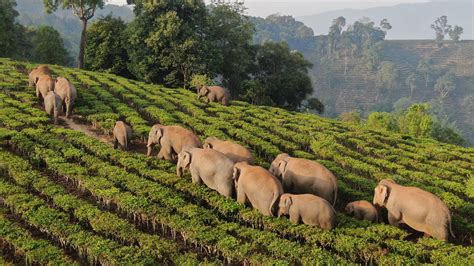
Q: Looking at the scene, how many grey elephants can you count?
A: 14